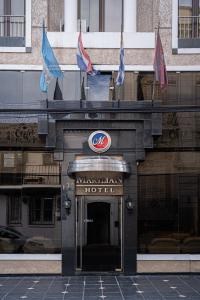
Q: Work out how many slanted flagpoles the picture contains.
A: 4